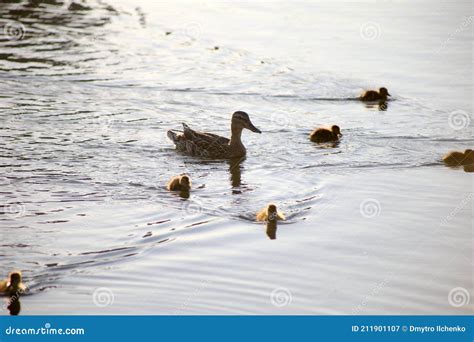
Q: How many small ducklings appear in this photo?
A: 6